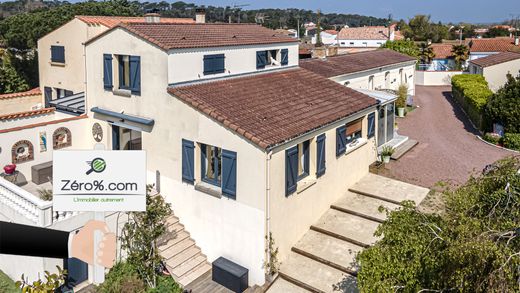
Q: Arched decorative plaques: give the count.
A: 2